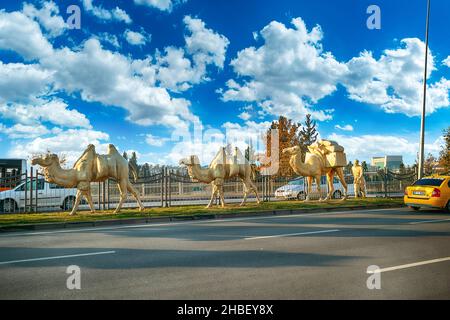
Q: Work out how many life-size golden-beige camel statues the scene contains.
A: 3